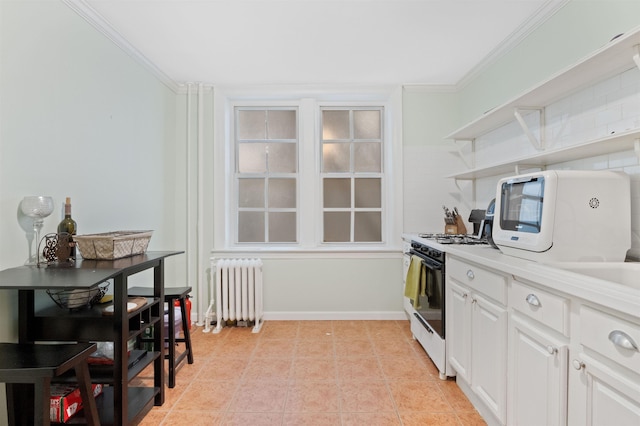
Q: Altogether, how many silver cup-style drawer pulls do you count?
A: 3